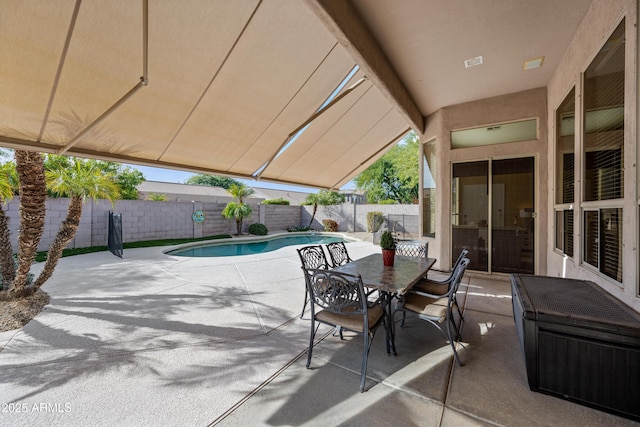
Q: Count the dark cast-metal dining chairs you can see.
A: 6